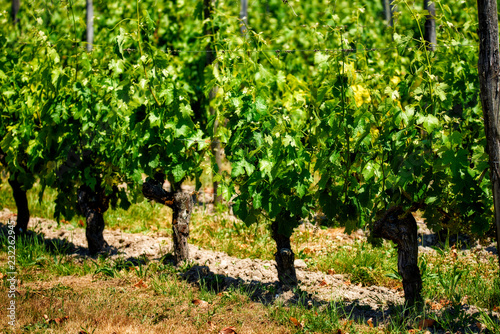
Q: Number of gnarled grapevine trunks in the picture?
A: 5